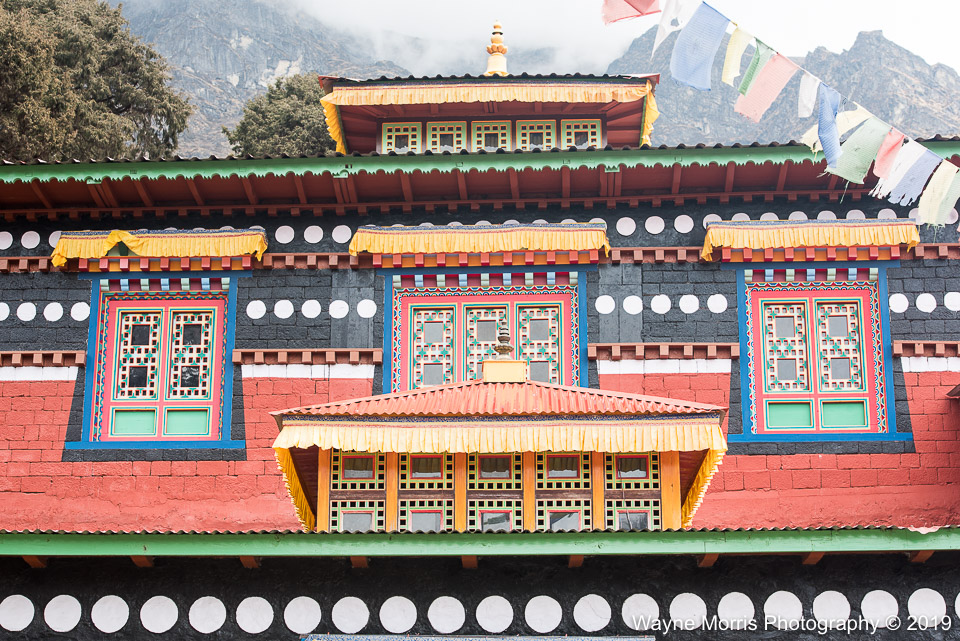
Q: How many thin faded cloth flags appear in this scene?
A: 15